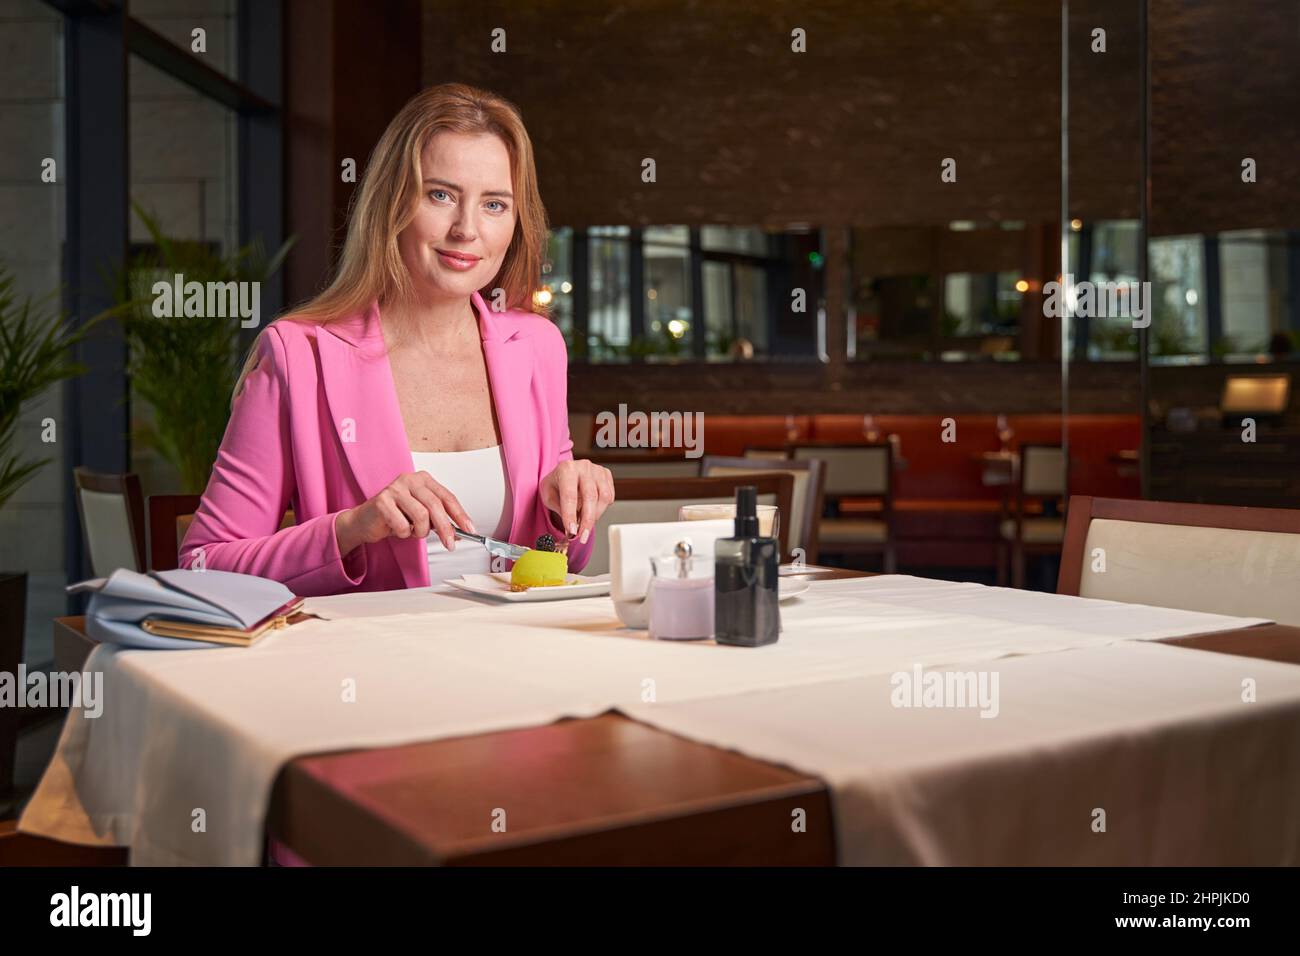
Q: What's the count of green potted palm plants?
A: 2